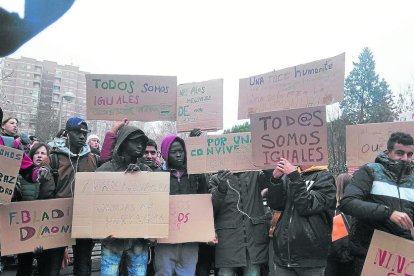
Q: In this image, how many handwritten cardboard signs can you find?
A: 11